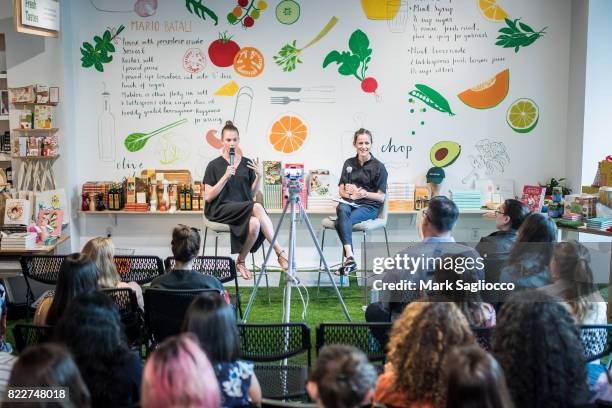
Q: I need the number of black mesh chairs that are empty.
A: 5